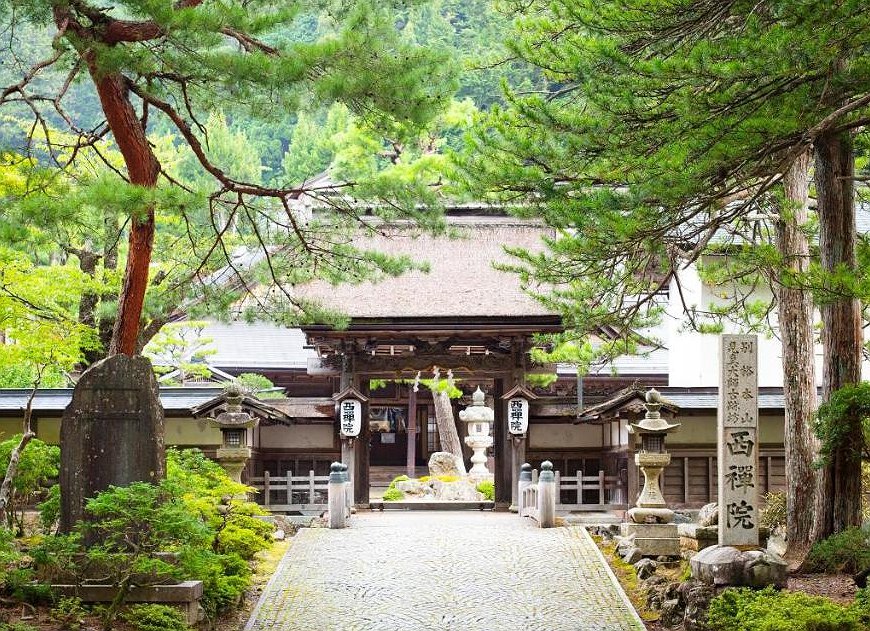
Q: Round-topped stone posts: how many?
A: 4